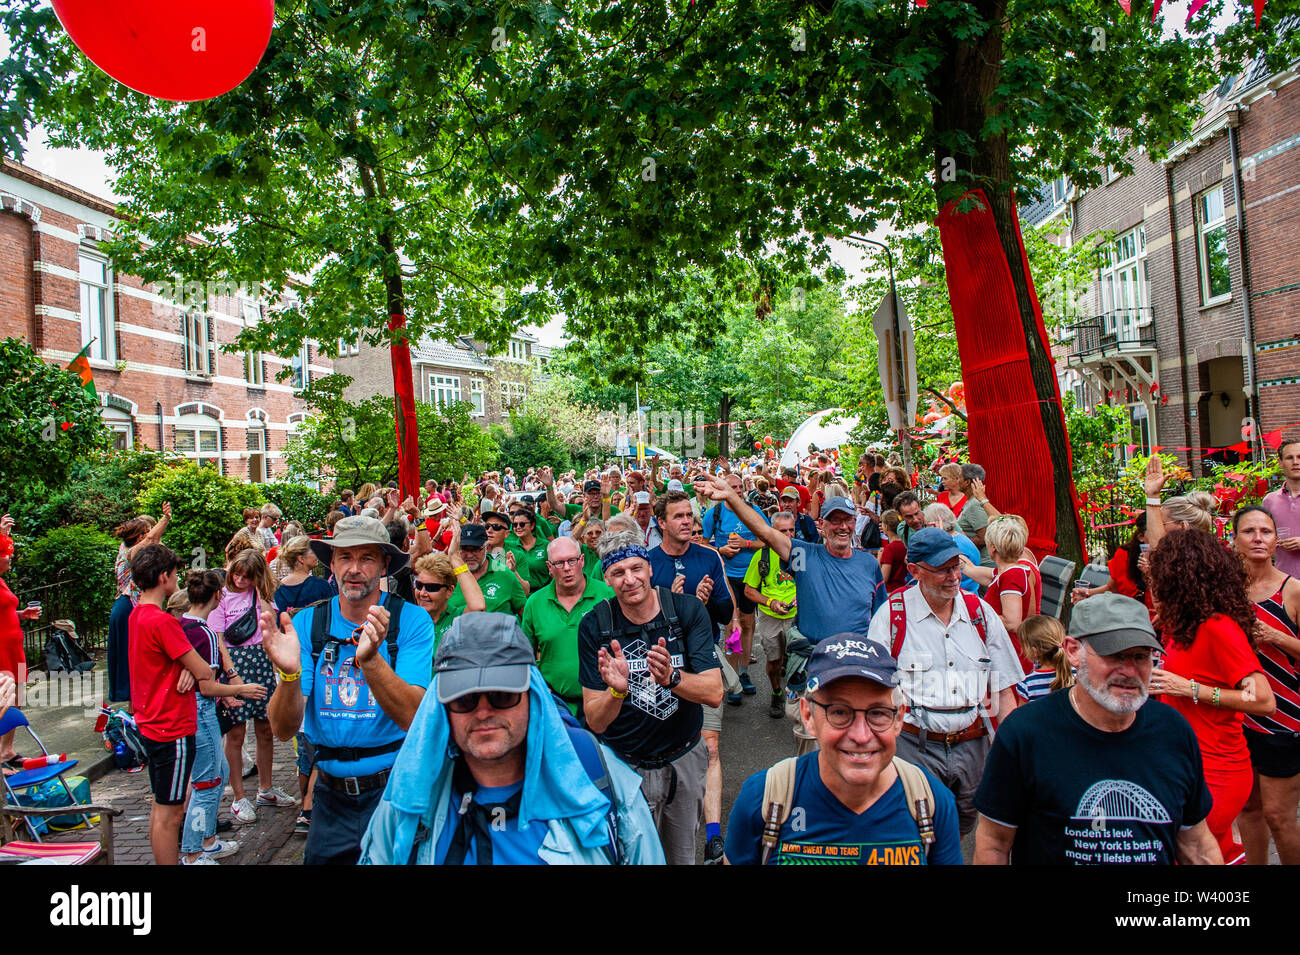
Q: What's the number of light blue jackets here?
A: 1